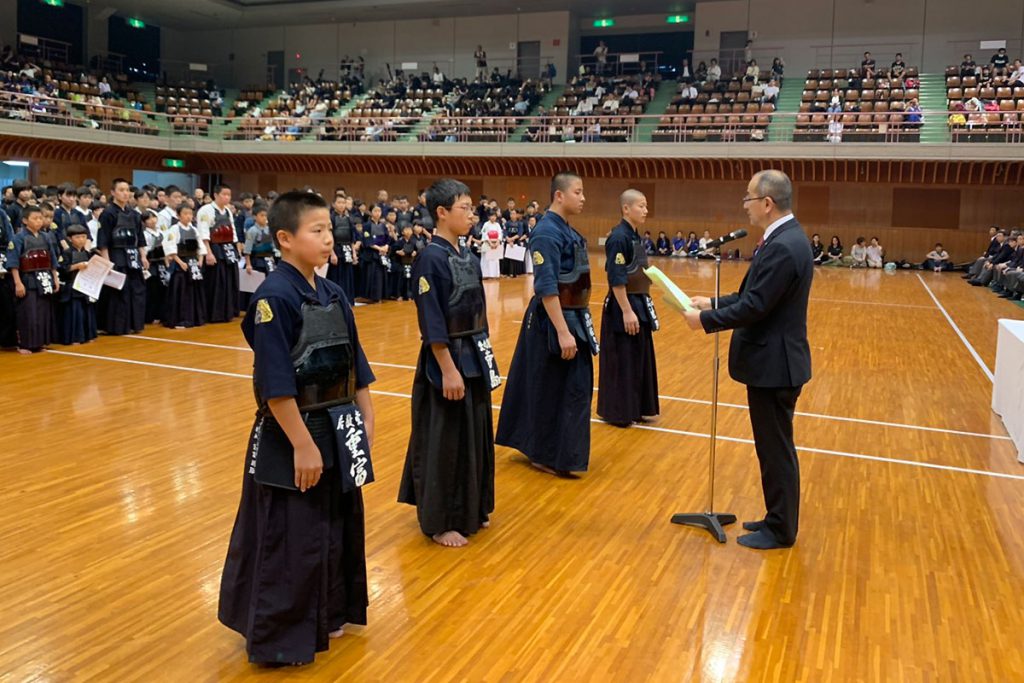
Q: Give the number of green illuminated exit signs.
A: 5